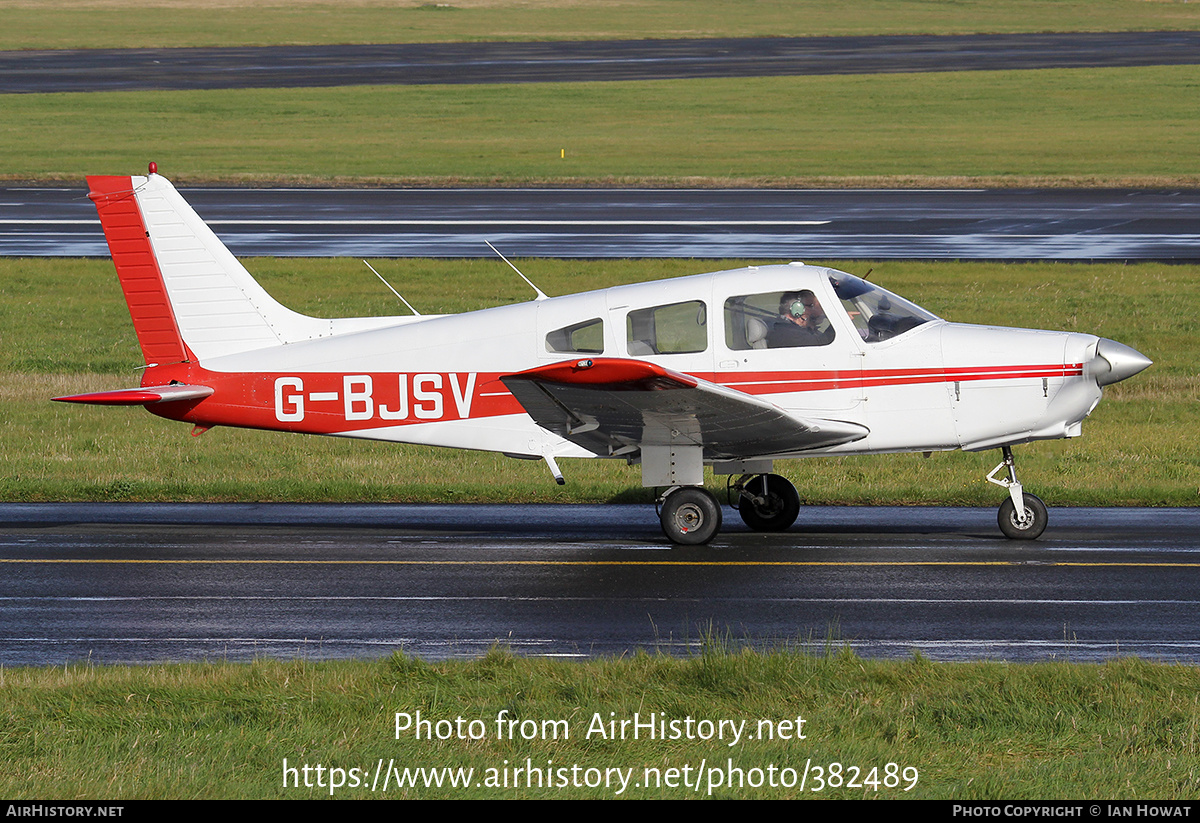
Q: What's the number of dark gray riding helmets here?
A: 0